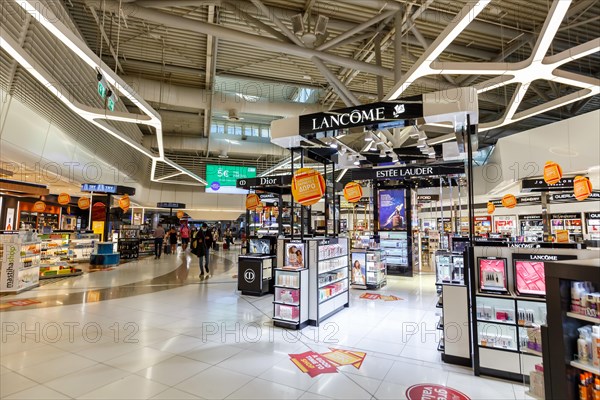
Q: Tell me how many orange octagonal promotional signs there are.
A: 12